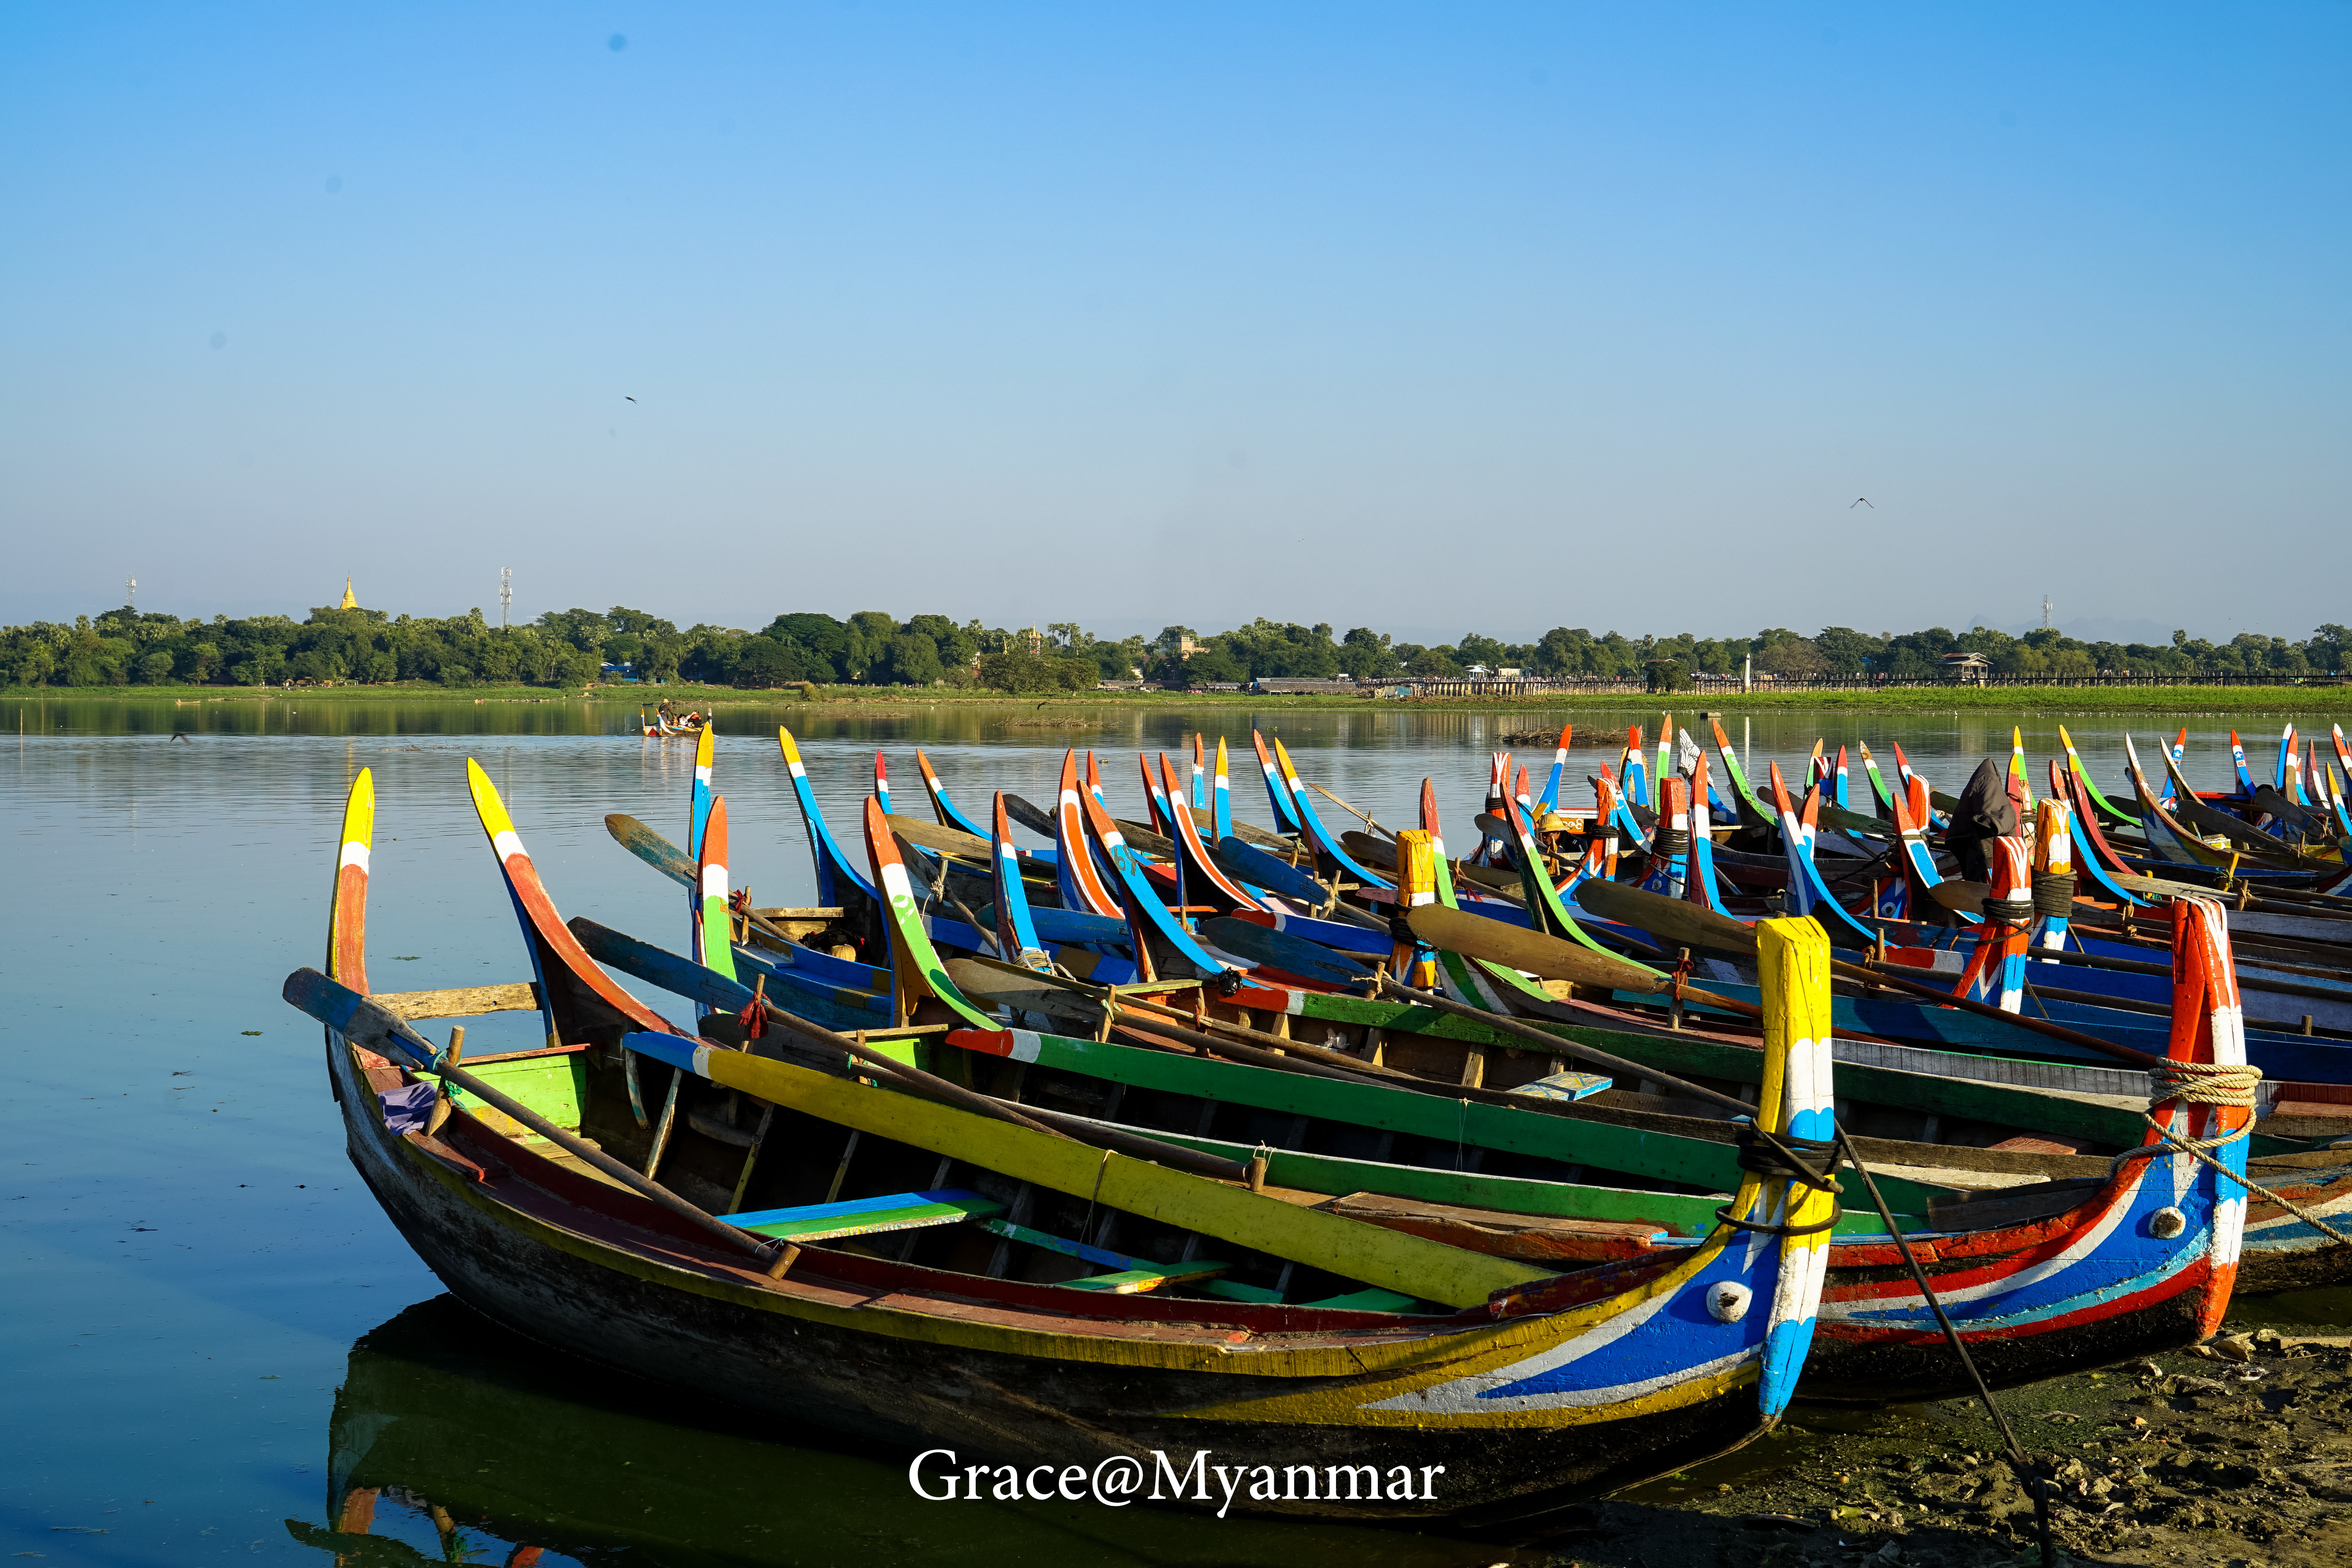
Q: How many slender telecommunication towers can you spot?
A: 3